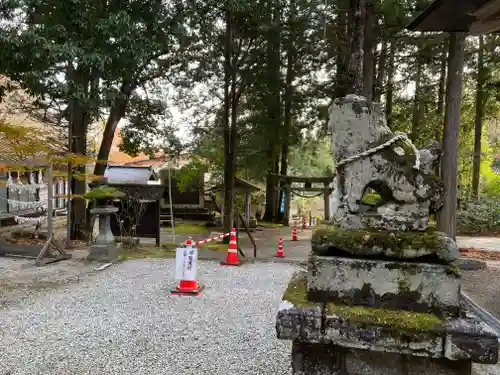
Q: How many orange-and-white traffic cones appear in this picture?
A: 5